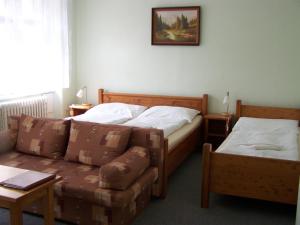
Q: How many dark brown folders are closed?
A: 1